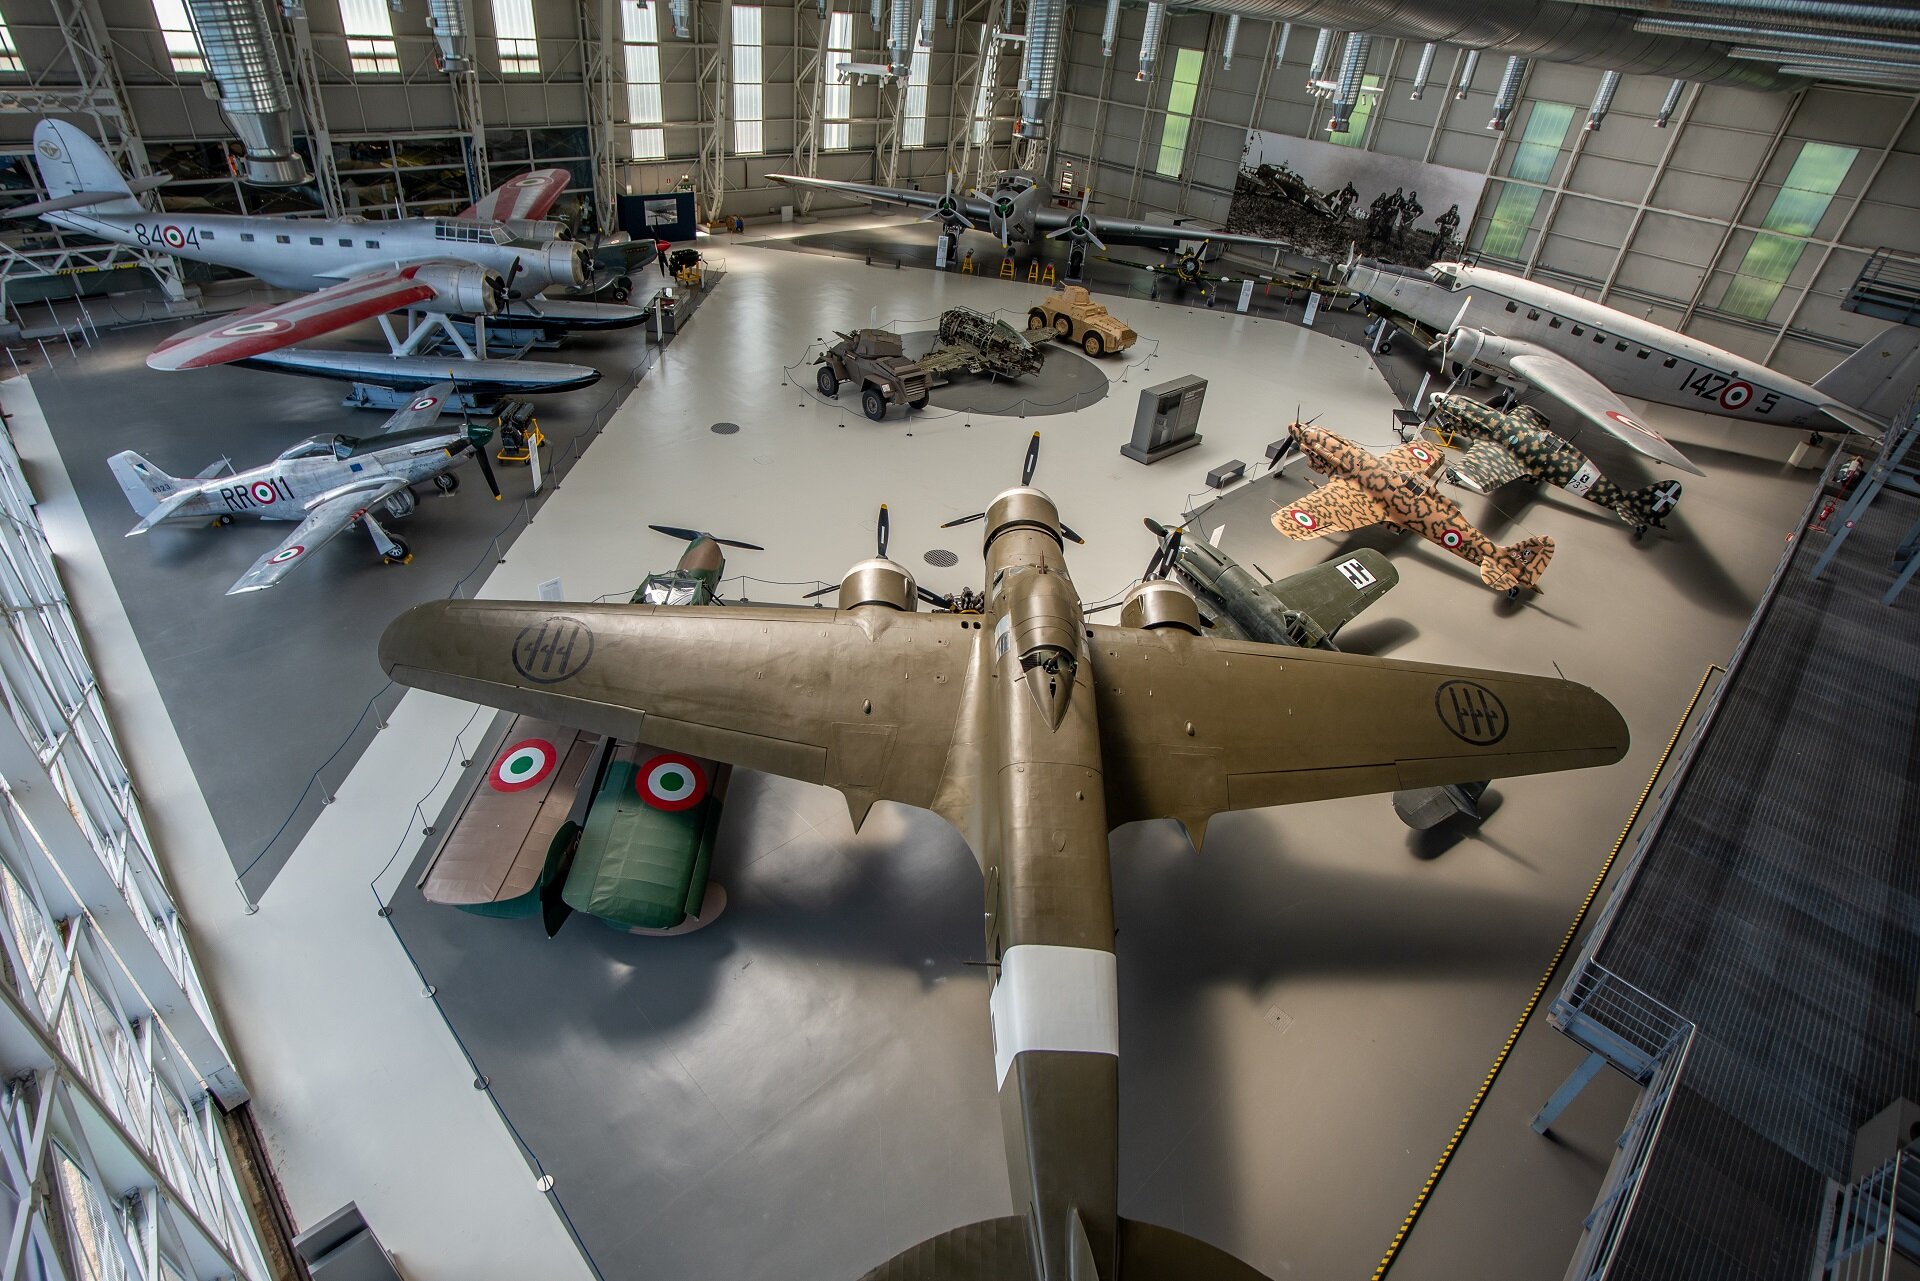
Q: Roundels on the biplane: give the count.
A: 2